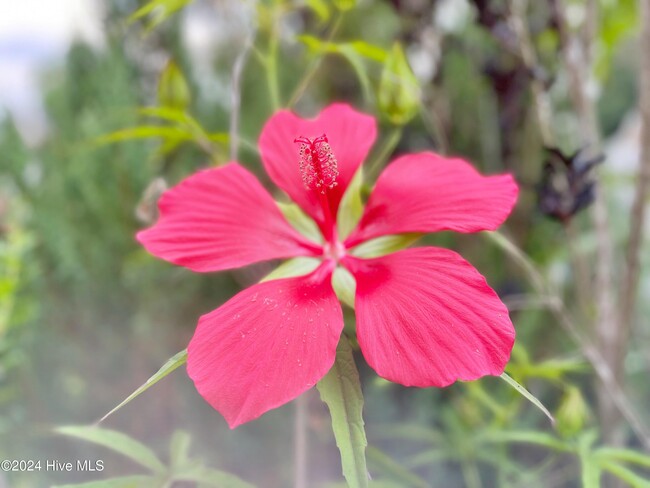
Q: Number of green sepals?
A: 5